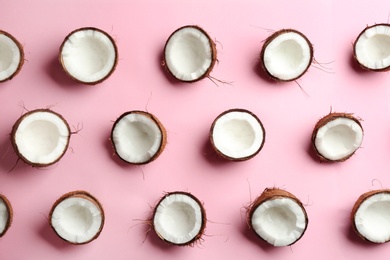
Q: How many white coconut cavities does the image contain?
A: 14